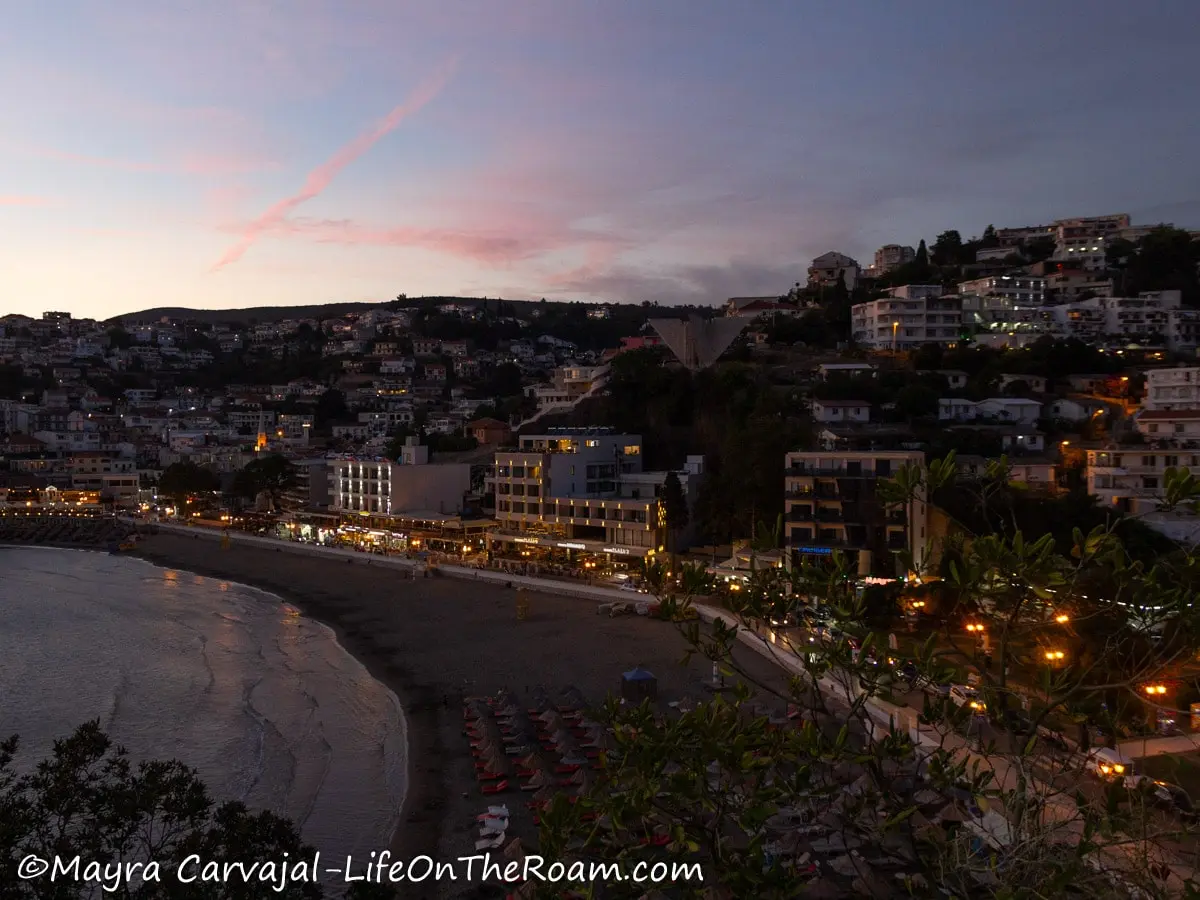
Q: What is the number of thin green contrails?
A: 0